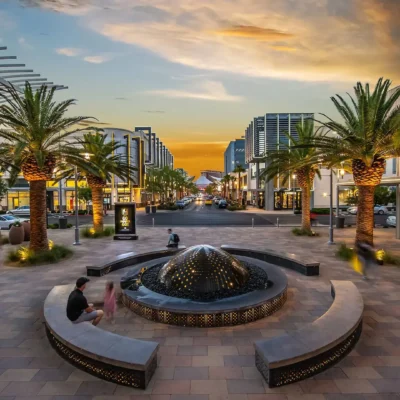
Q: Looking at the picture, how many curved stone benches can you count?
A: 4